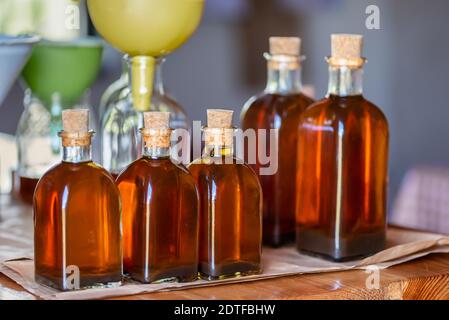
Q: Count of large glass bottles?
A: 2